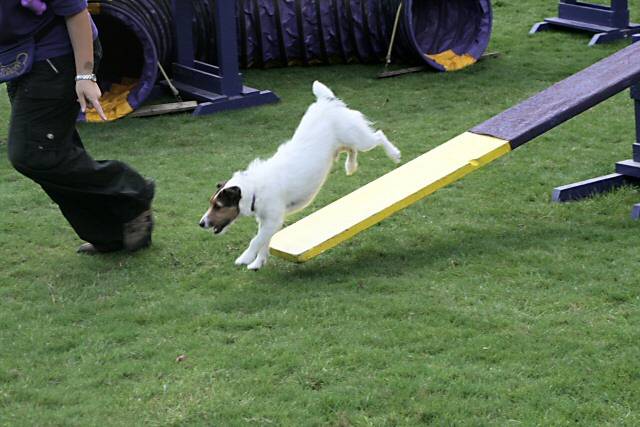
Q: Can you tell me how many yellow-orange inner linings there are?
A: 2